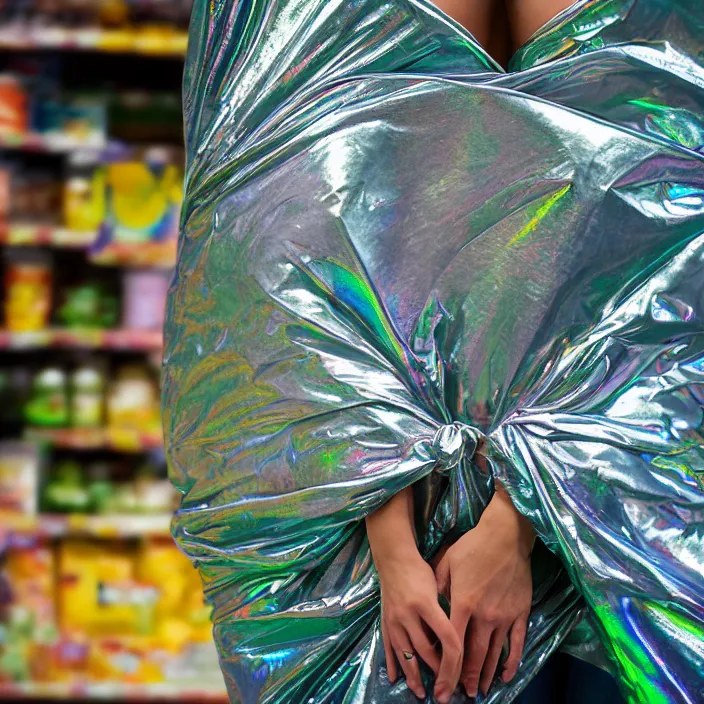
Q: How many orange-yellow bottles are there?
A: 1